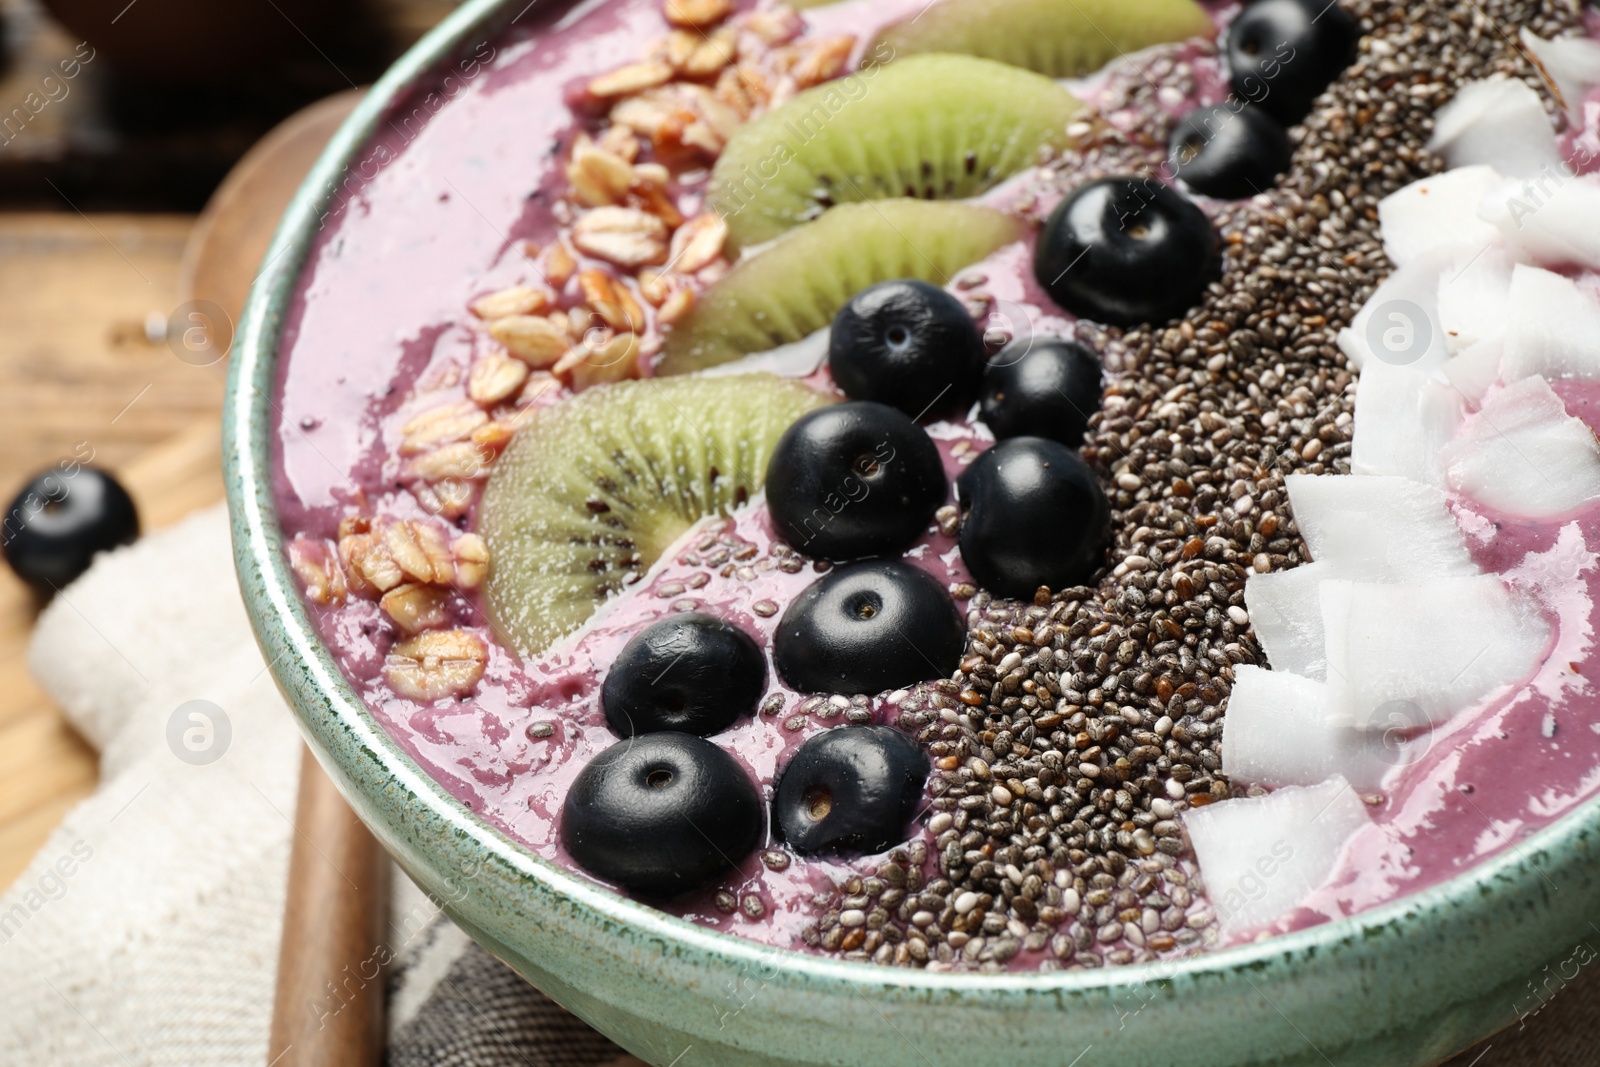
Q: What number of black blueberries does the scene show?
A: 12